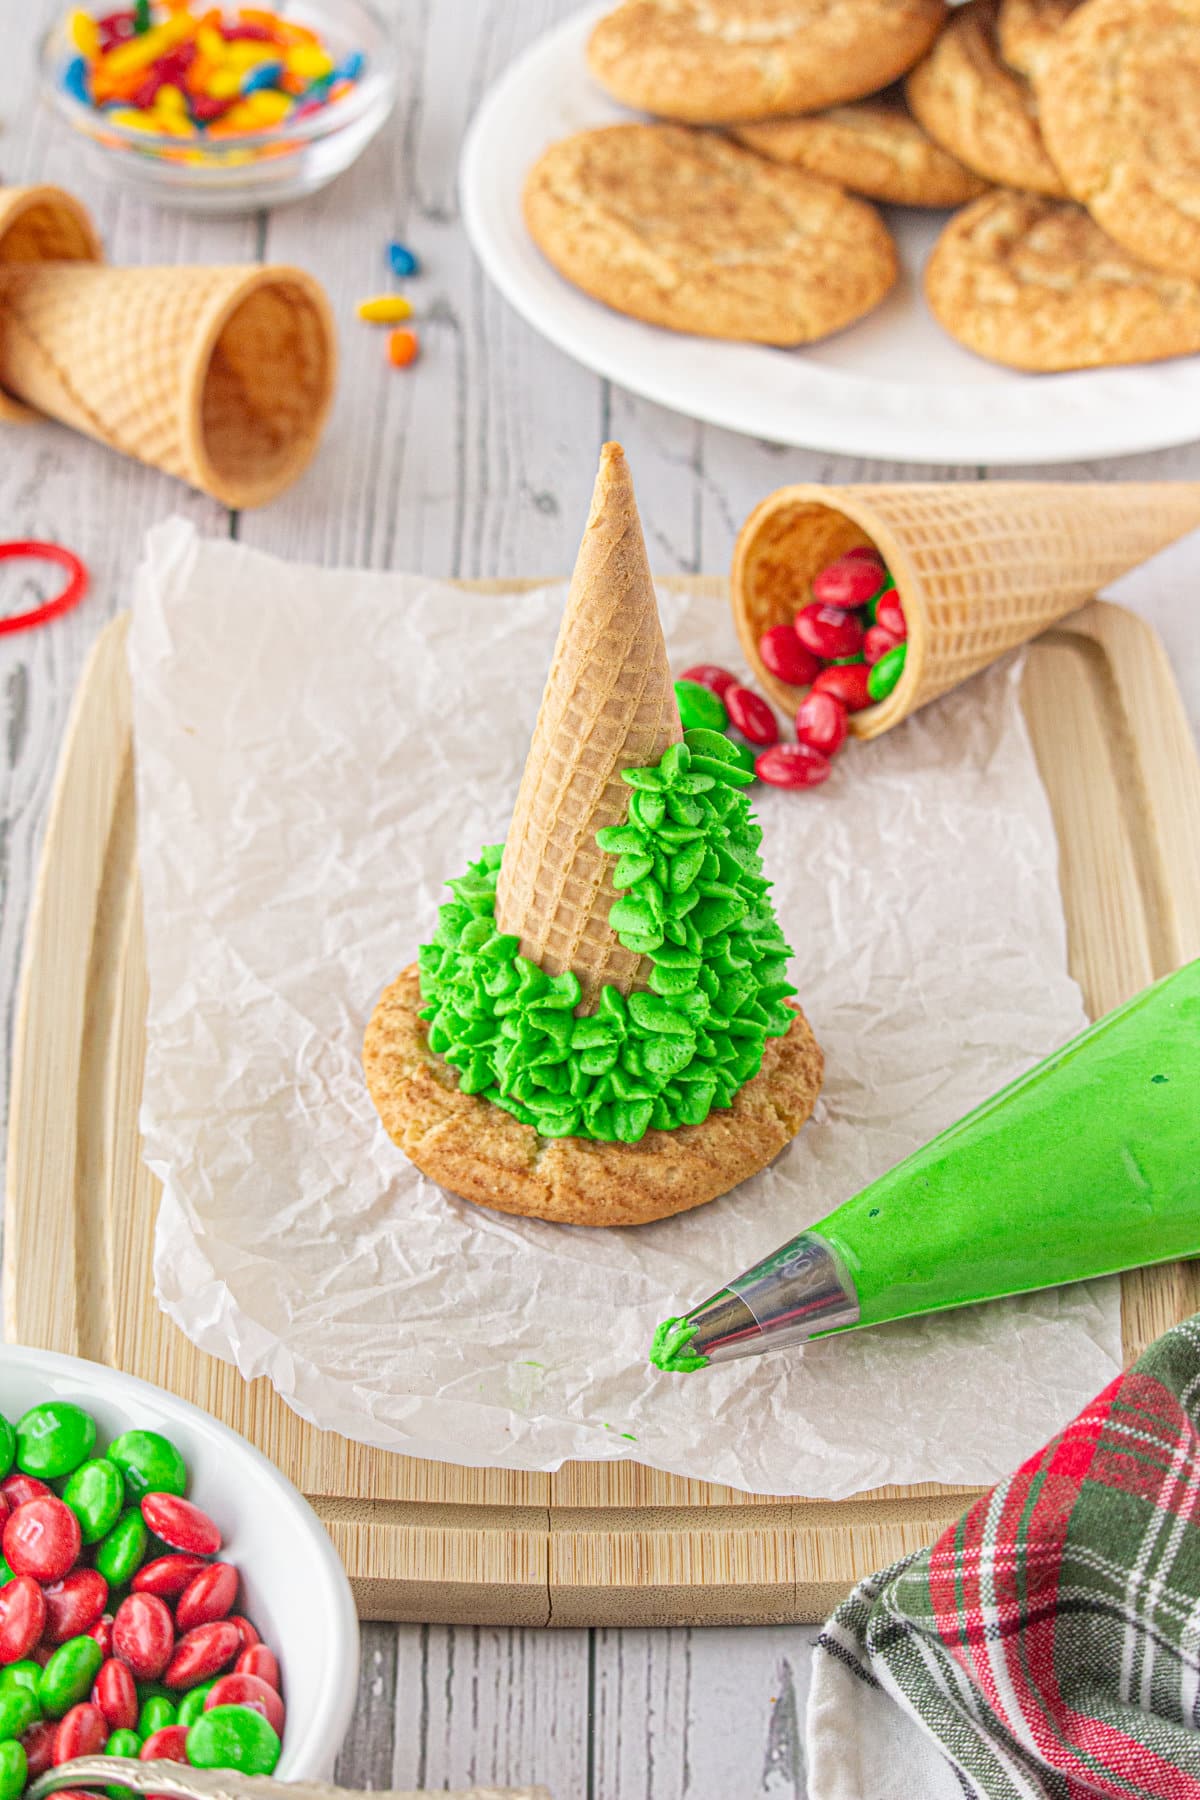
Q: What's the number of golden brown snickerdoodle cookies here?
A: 8